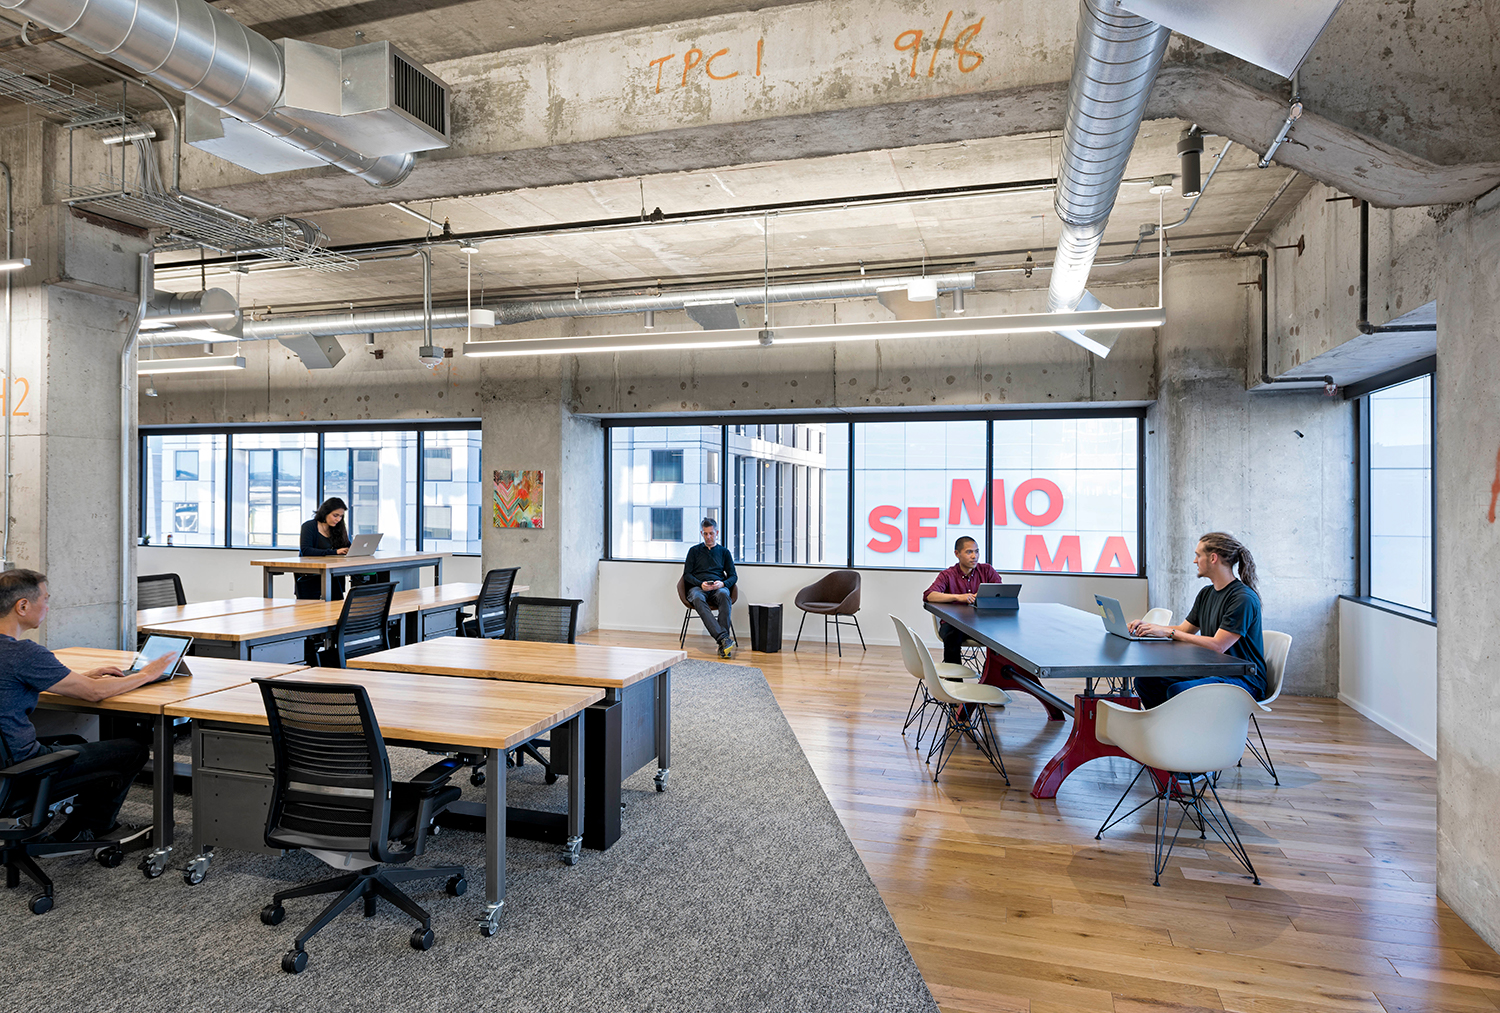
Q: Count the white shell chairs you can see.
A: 6